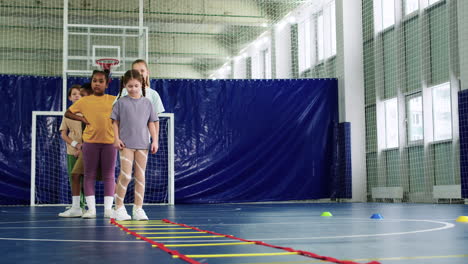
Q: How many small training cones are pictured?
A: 3